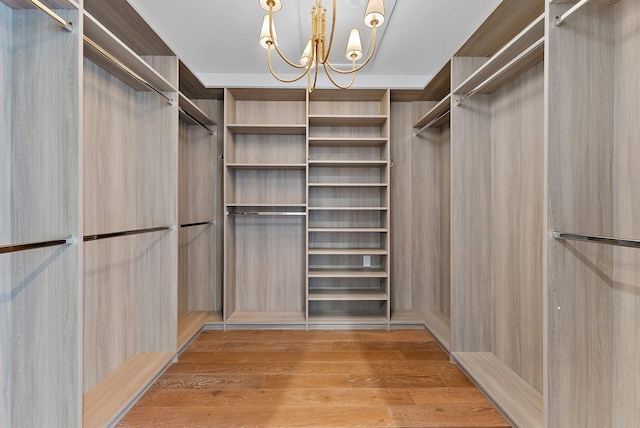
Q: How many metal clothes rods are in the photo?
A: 11